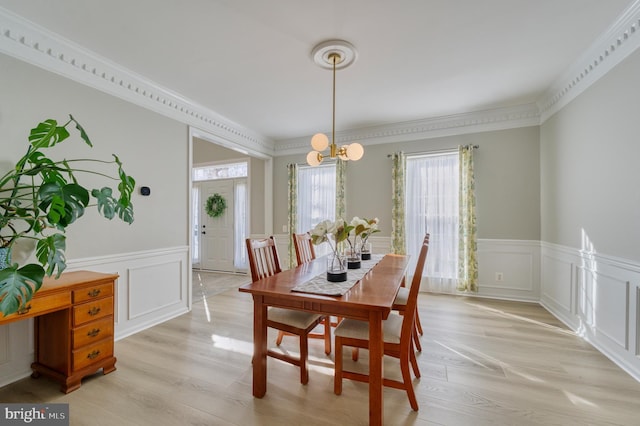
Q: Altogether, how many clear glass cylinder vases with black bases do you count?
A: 3